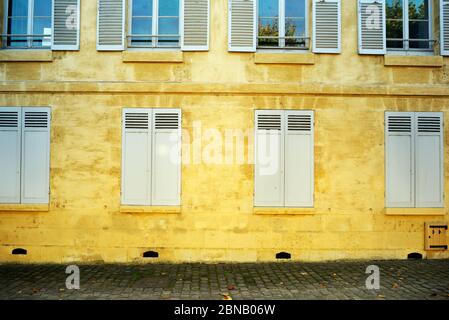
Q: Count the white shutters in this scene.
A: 15